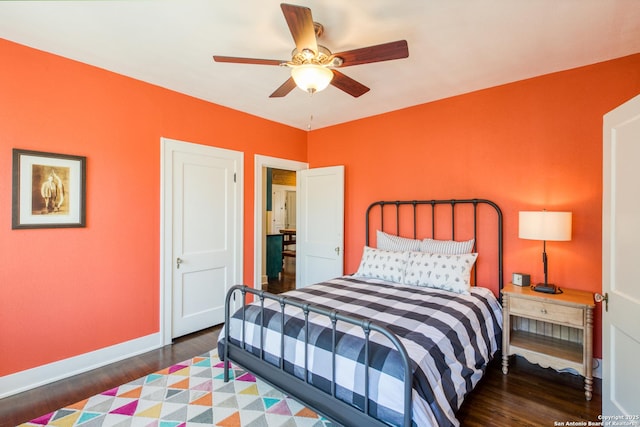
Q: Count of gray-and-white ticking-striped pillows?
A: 2